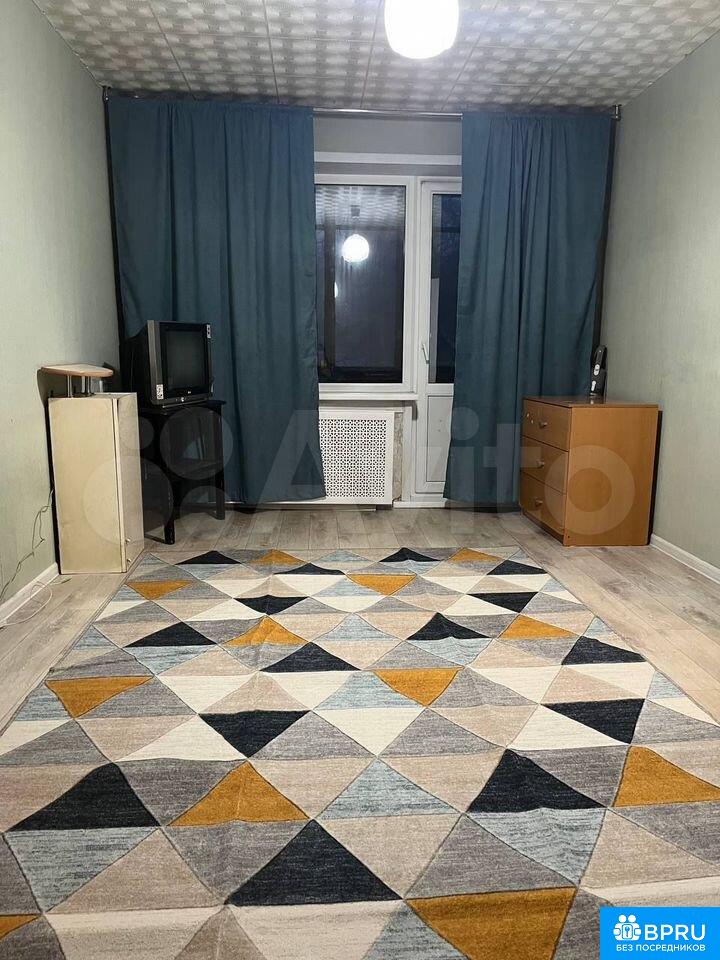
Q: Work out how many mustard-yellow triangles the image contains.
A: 12